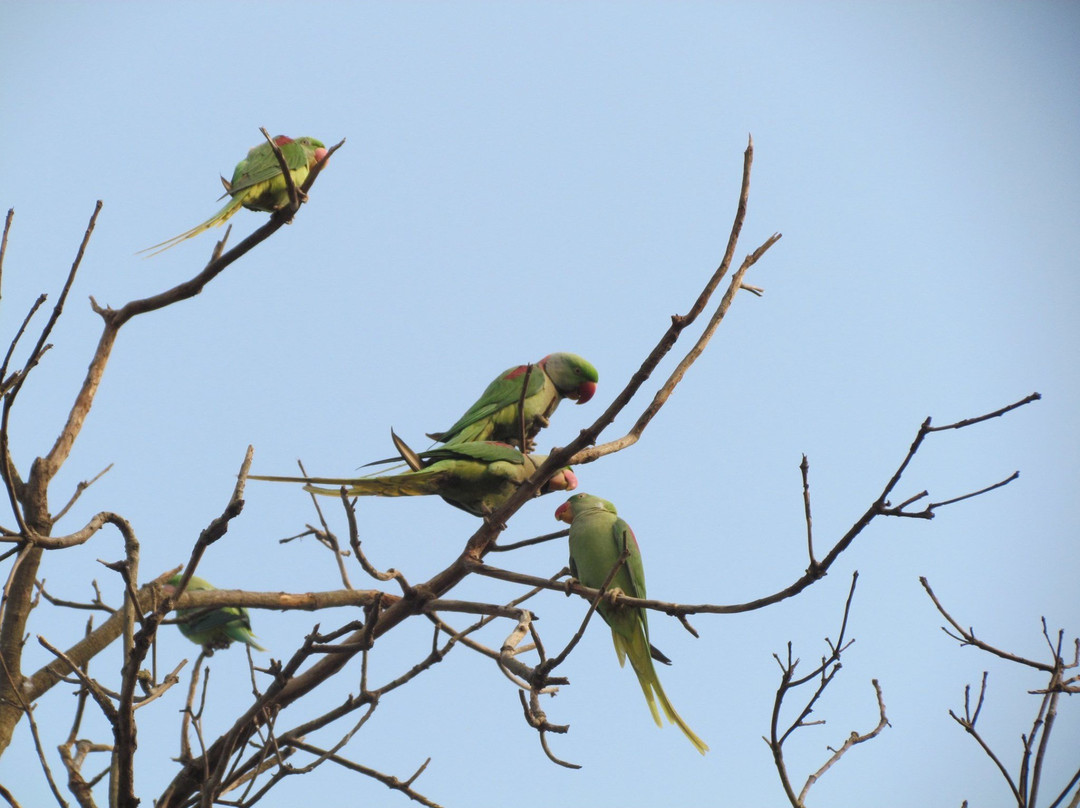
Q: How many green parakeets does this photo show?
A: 5